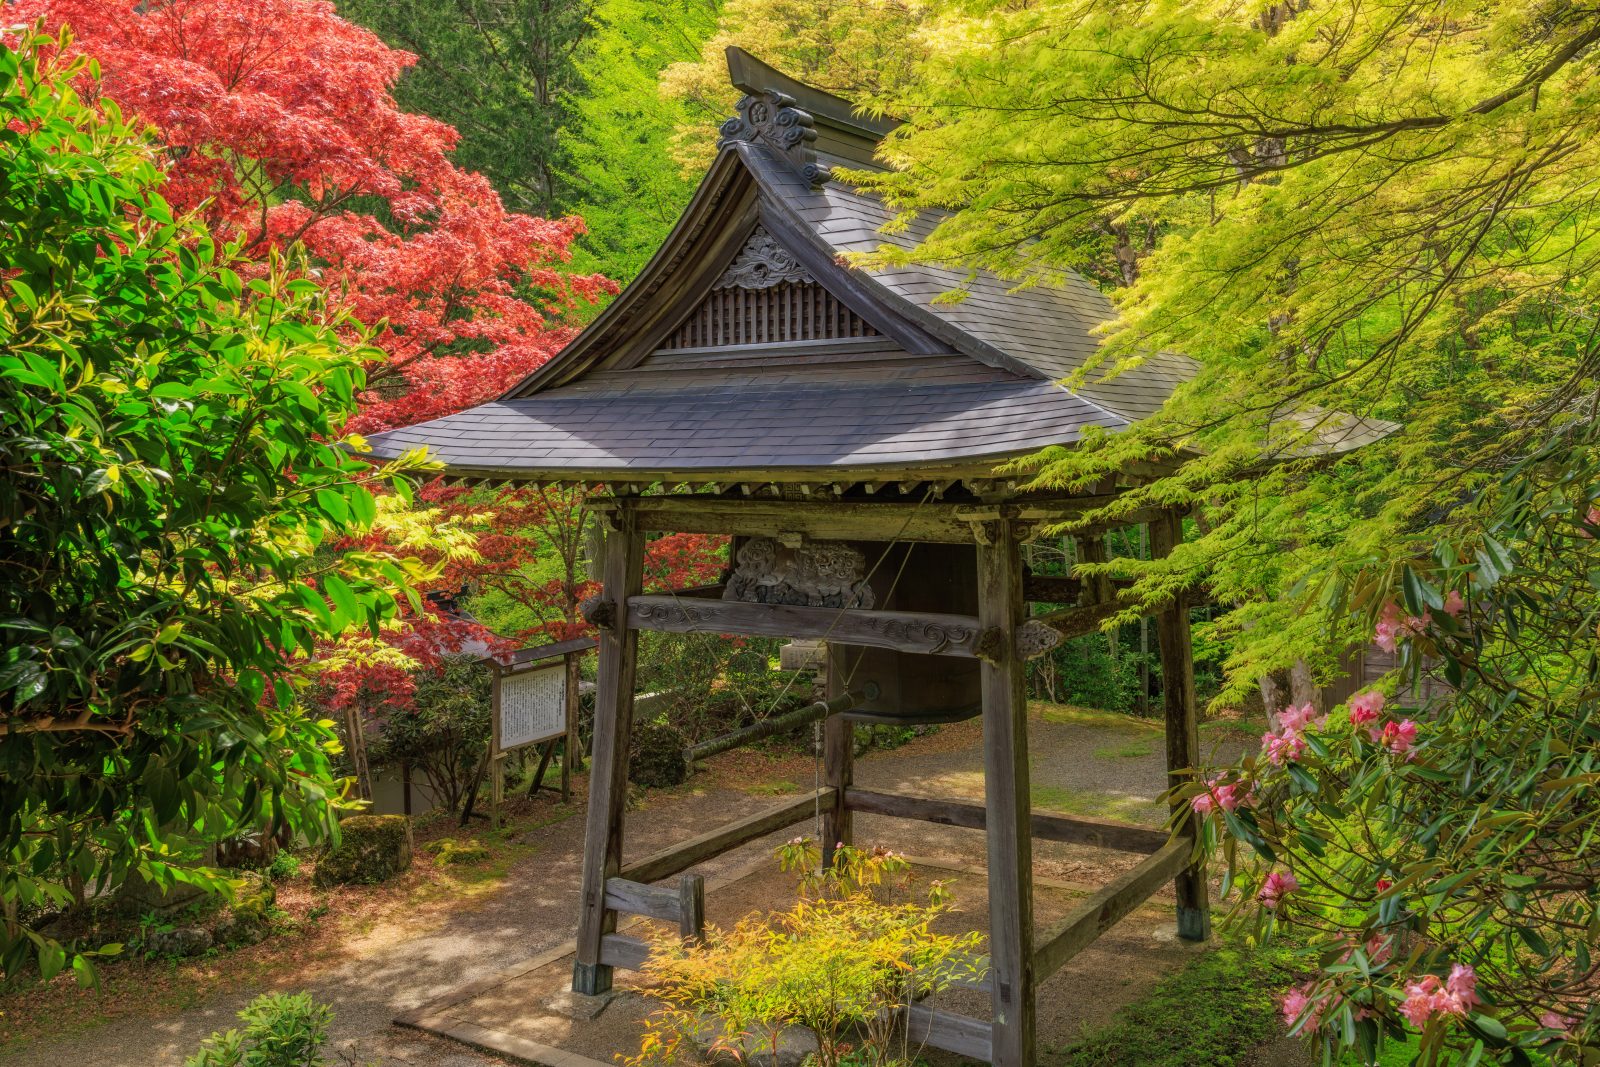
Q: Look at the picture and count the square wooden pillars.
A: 4